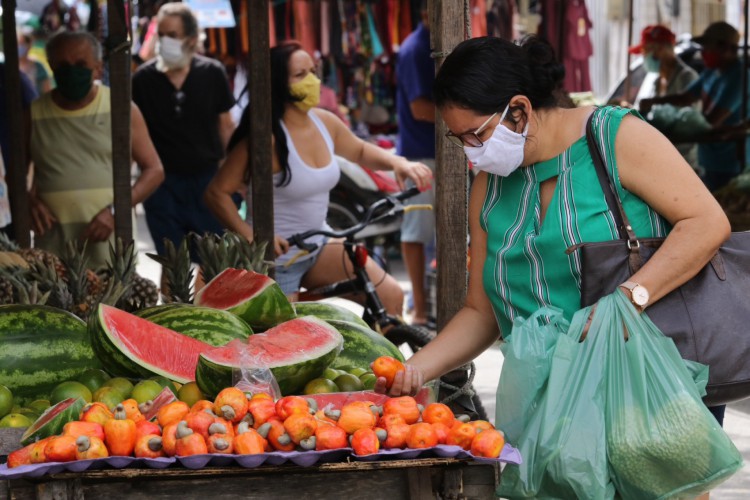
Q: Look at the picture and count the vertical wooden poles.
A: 4